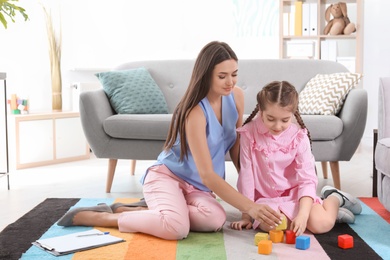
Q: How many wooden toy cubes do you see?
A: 7